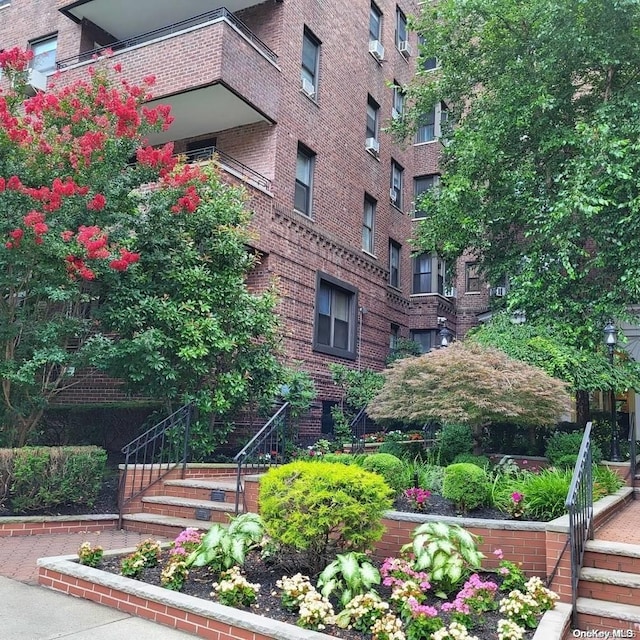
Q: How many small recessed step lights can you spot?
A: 2